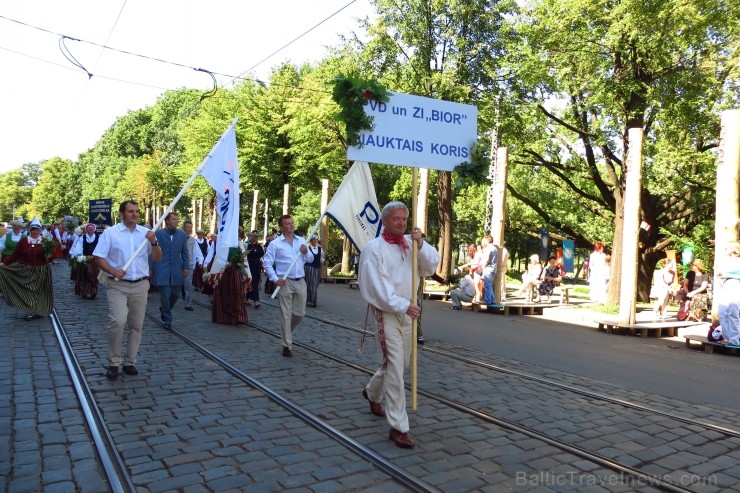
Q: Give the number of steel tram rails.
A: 4